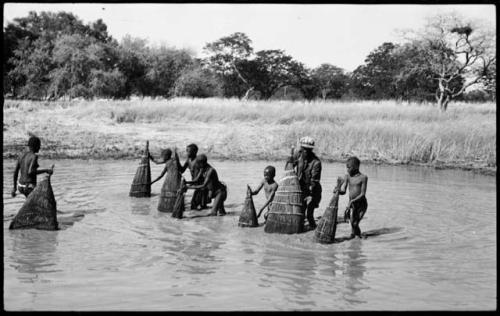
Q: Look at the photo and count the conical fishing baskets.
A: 7